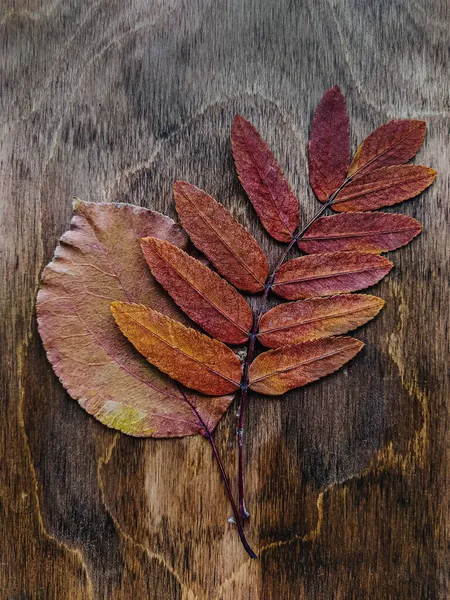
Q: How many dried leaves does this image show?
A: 12